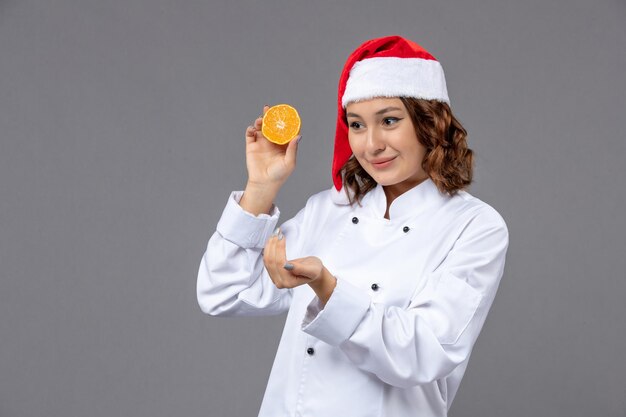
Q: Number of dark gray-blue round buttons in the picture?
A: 4